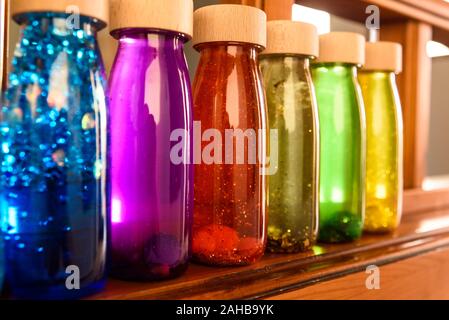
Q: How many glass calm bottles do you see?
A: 6